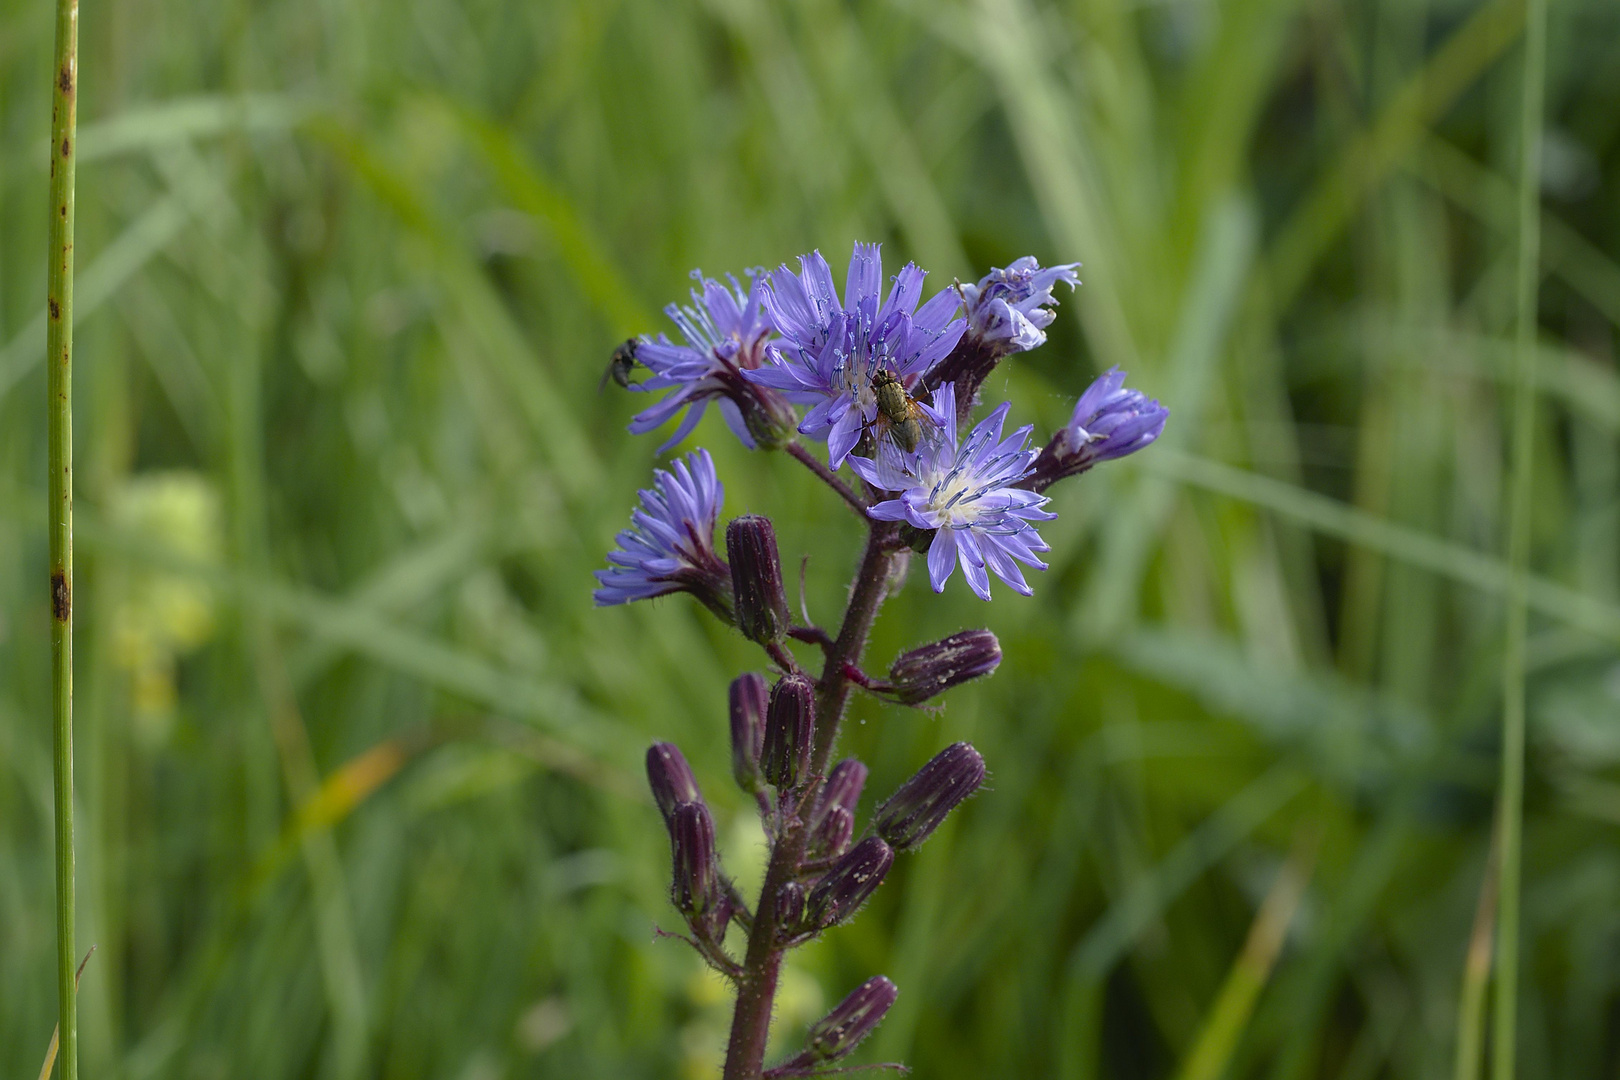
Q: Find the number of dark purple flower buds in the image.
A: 12